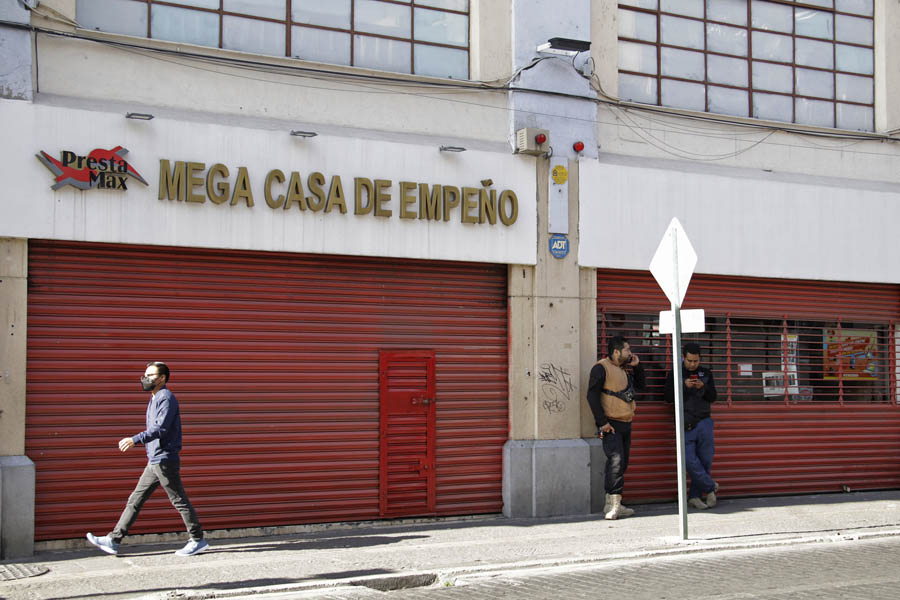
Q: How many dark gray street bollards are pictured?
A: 0